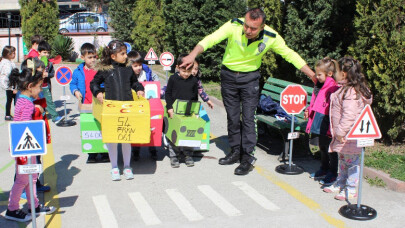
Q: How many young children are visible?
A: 12